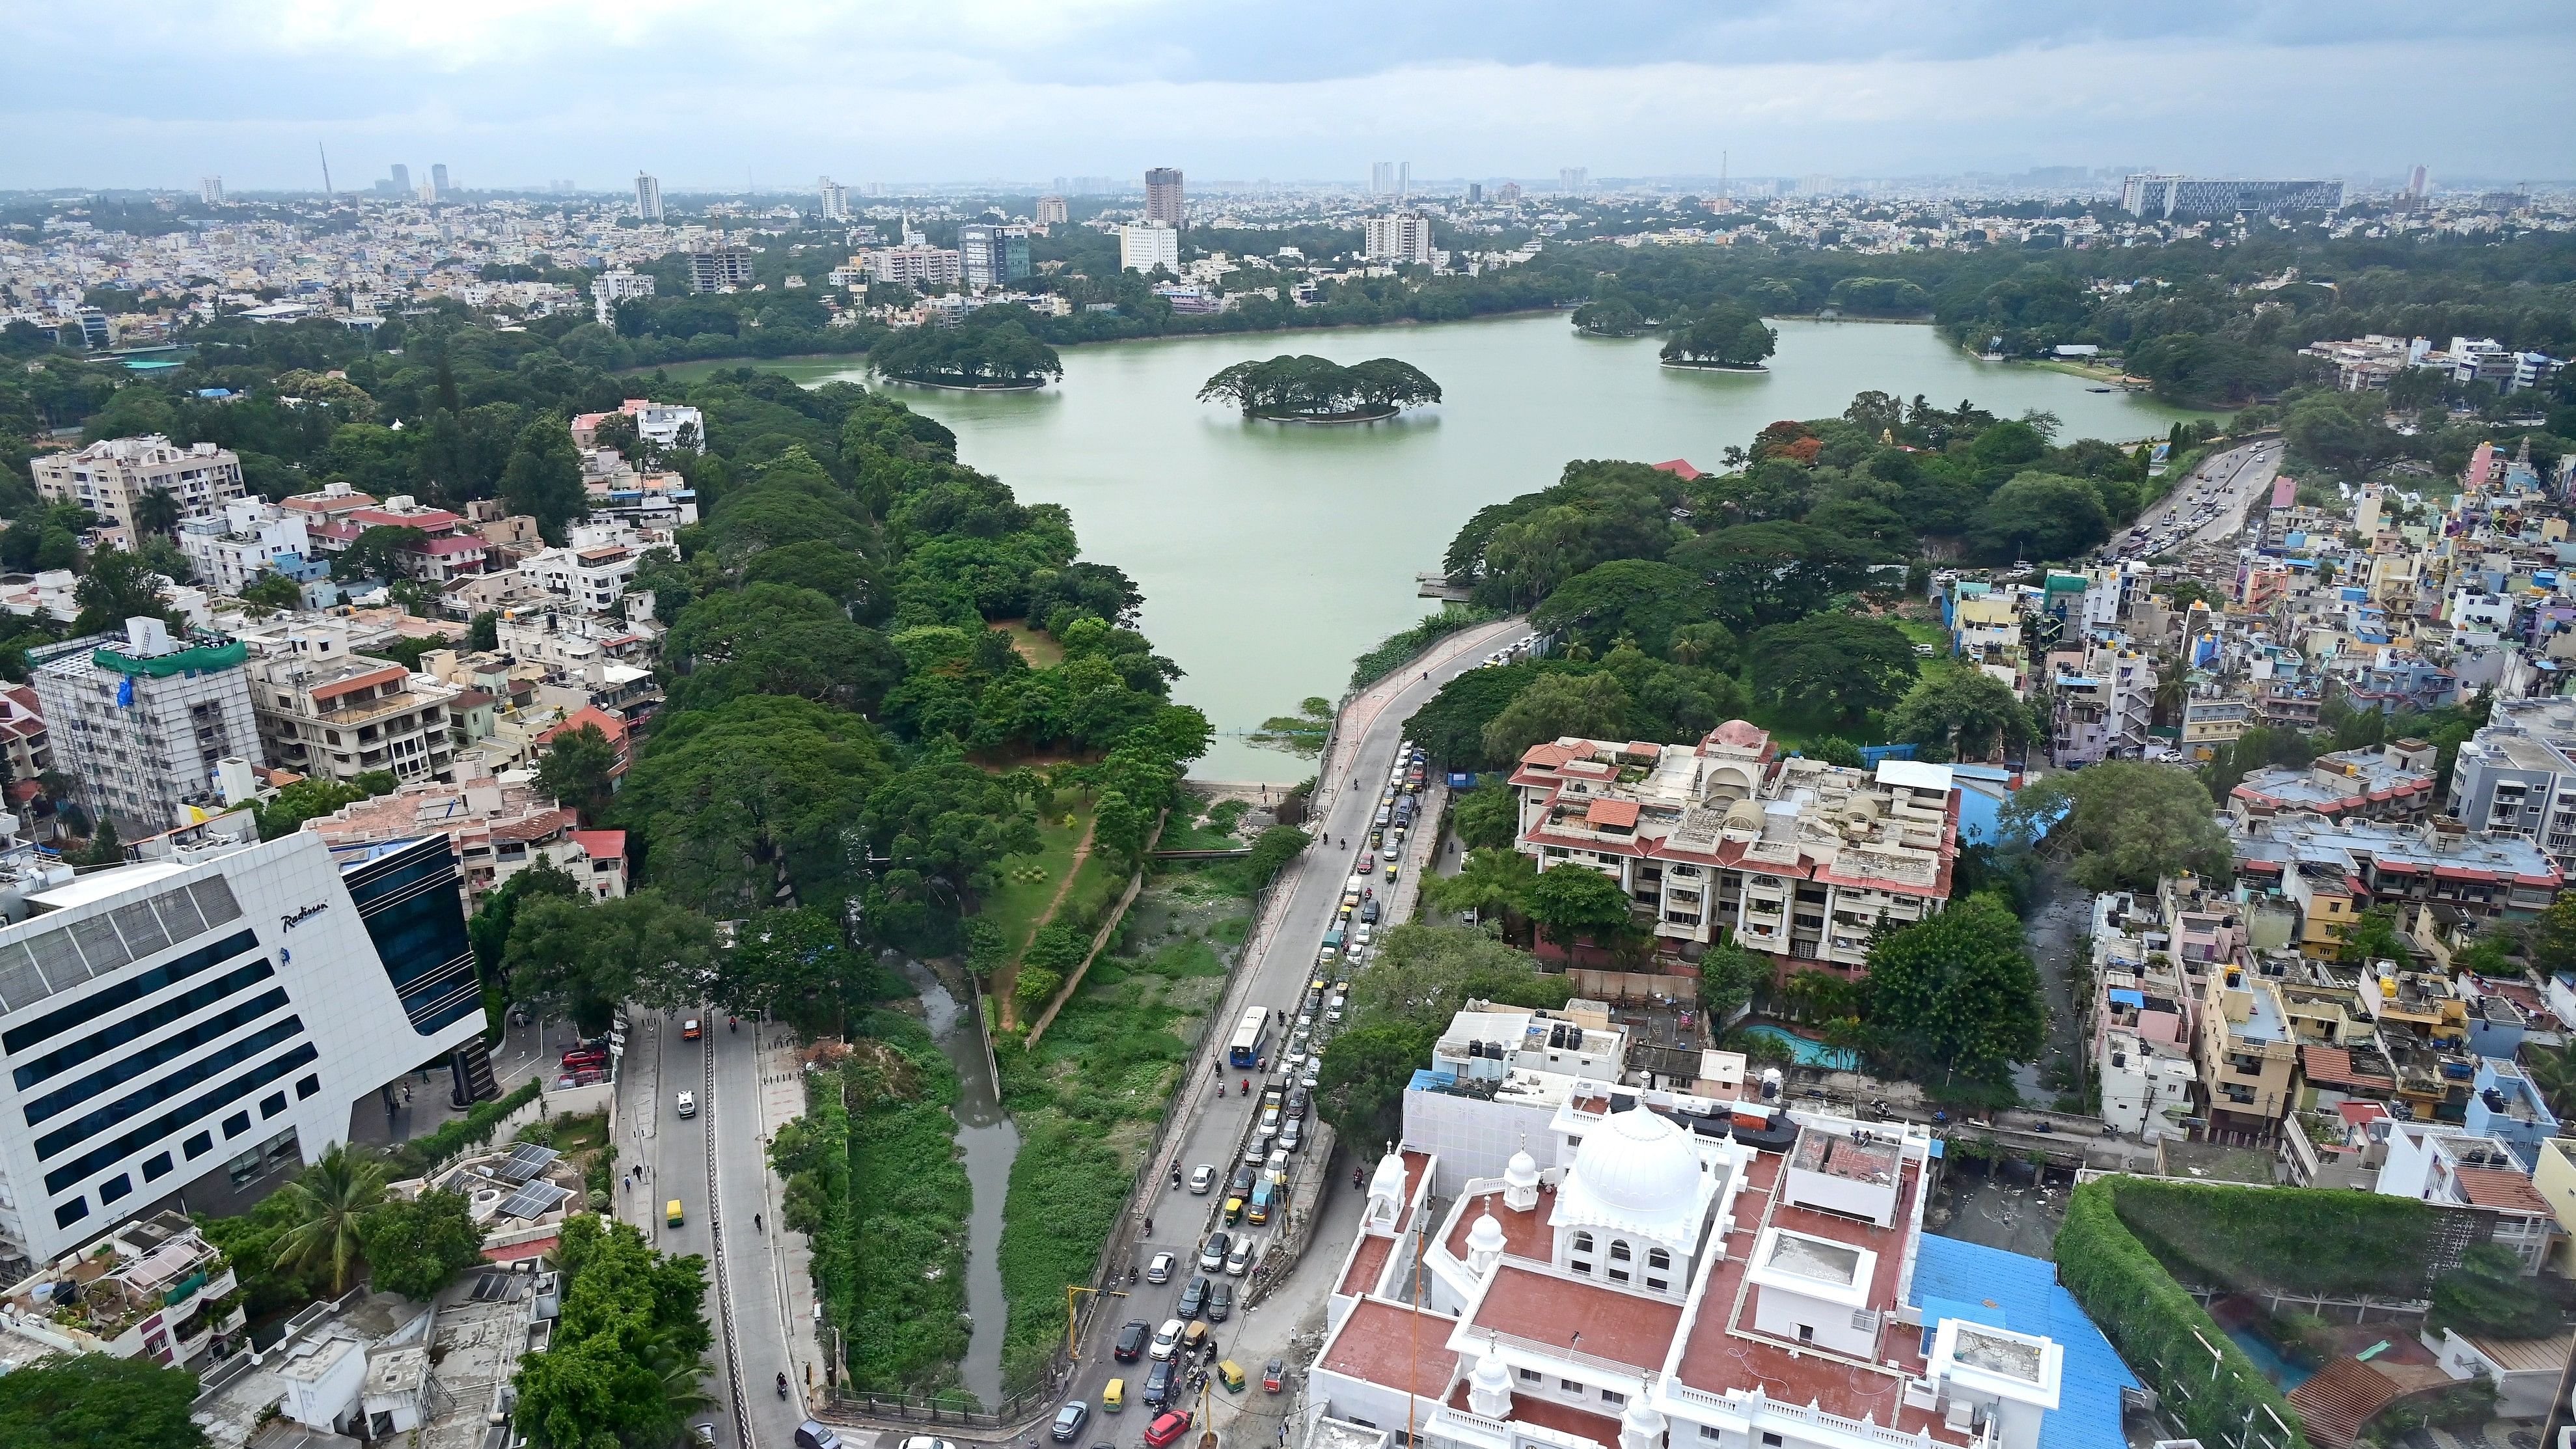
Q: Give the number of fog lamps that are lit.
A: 0